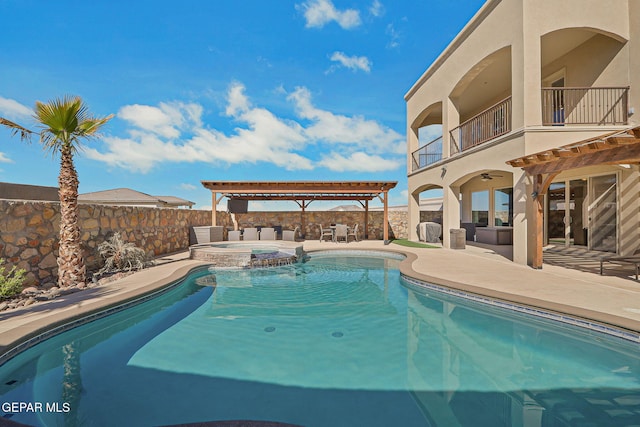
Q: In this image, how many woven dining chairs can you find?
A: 3